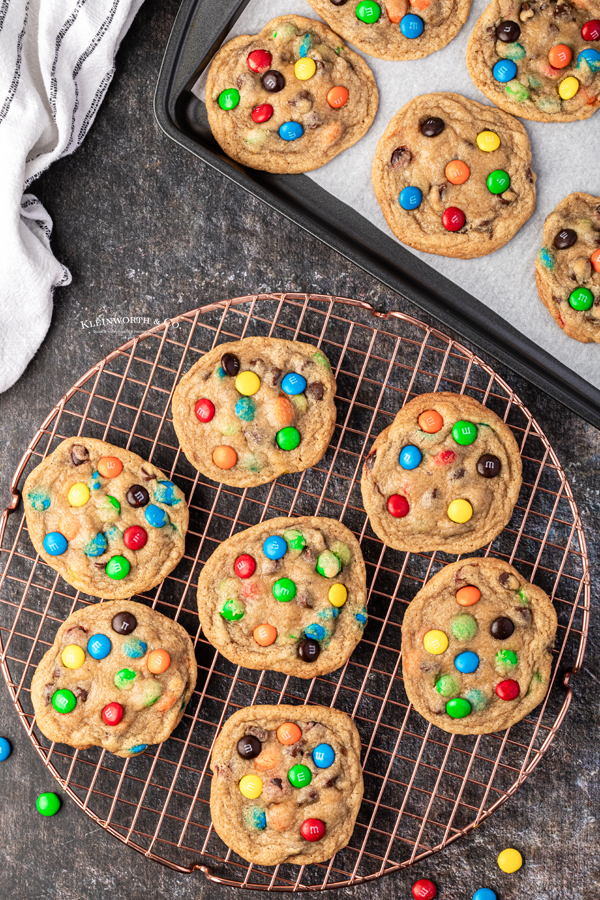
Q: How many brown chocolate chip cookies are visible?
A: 12